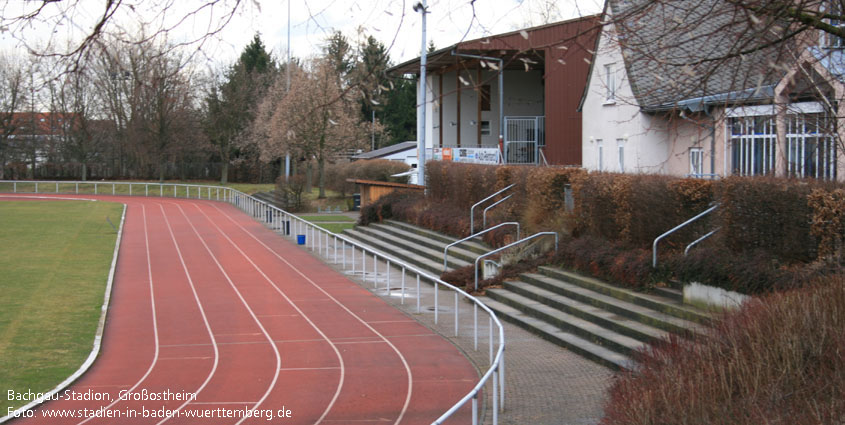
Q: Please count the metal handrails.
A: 6